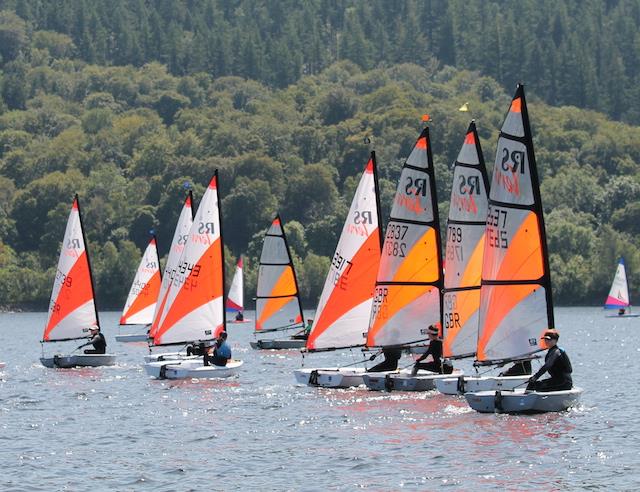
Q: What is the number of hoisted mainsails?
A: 11